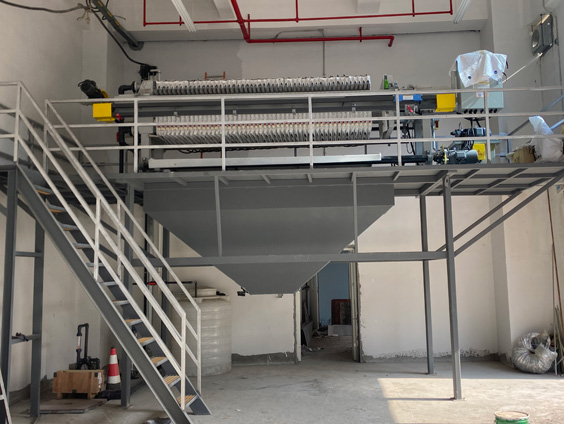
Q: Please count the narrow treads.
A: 12